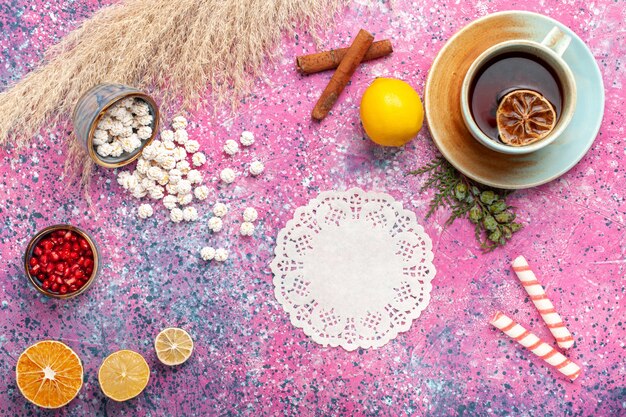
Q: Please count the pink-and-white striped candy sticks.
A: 2